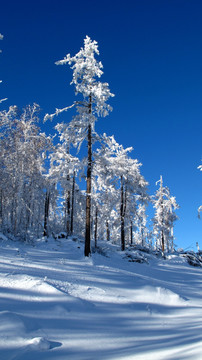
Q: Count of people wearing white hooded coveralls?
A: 0